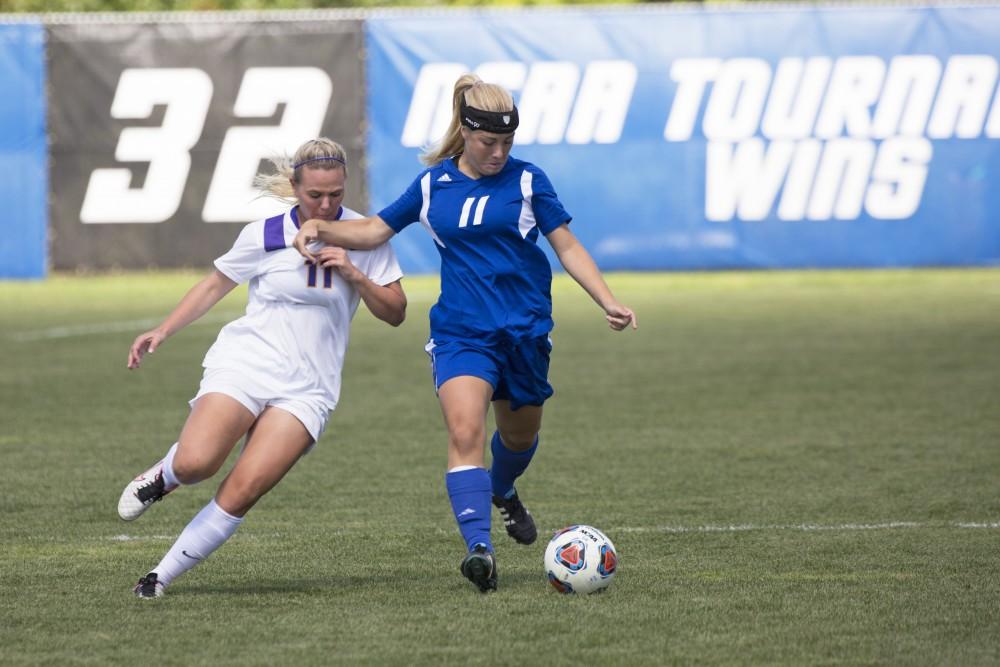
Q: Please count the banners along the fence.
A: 3